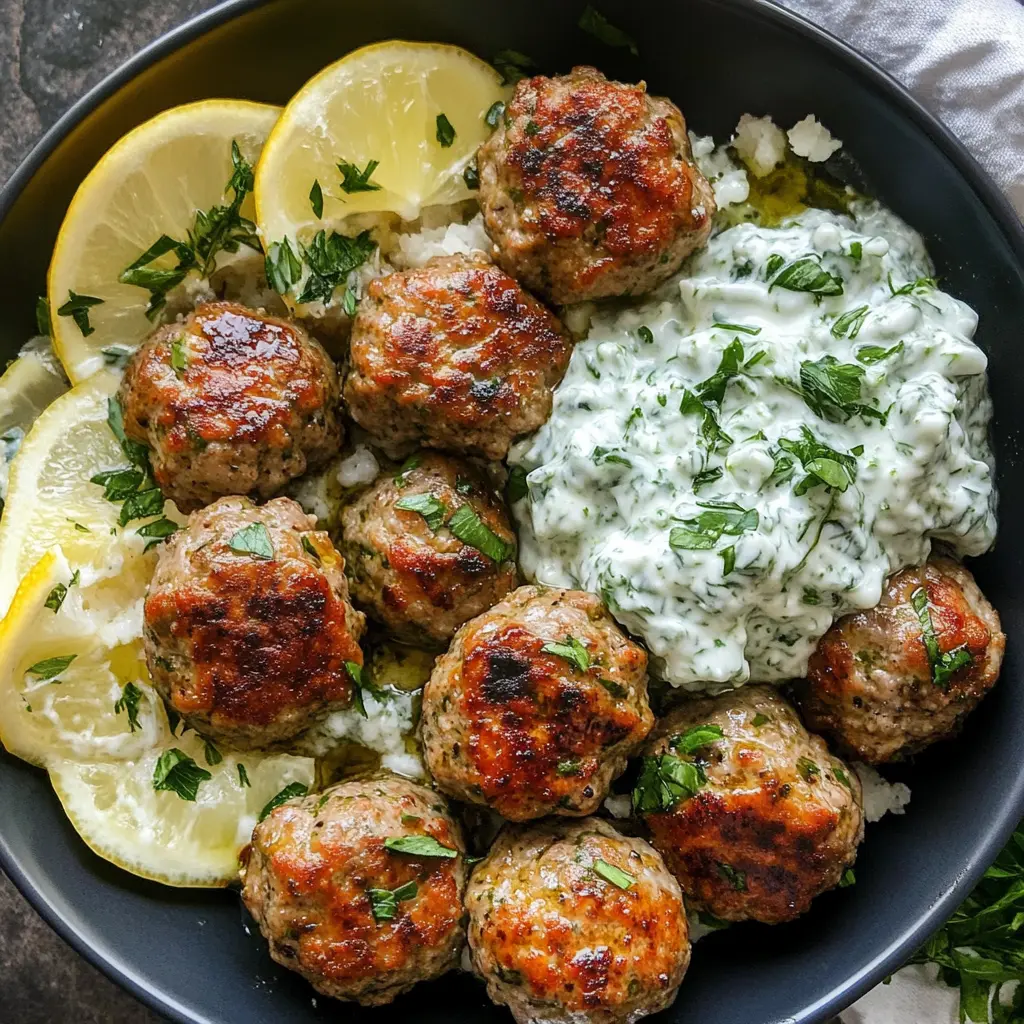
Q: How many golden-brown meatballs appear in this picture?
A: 10